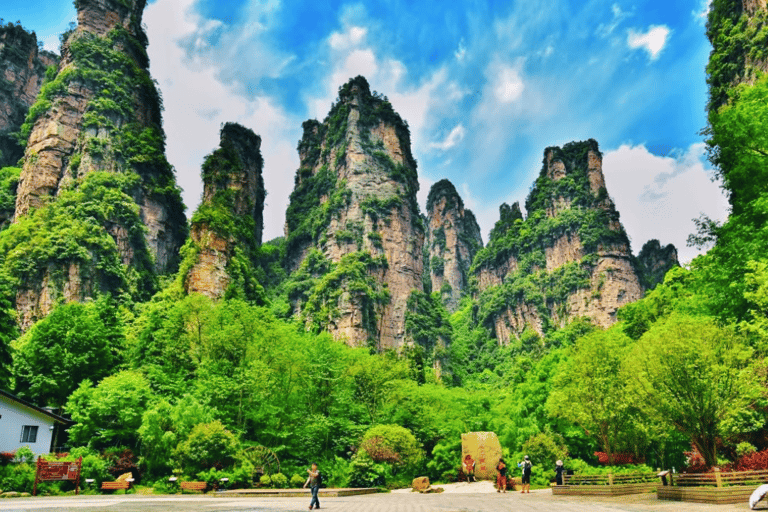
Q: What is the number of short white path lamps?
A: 4